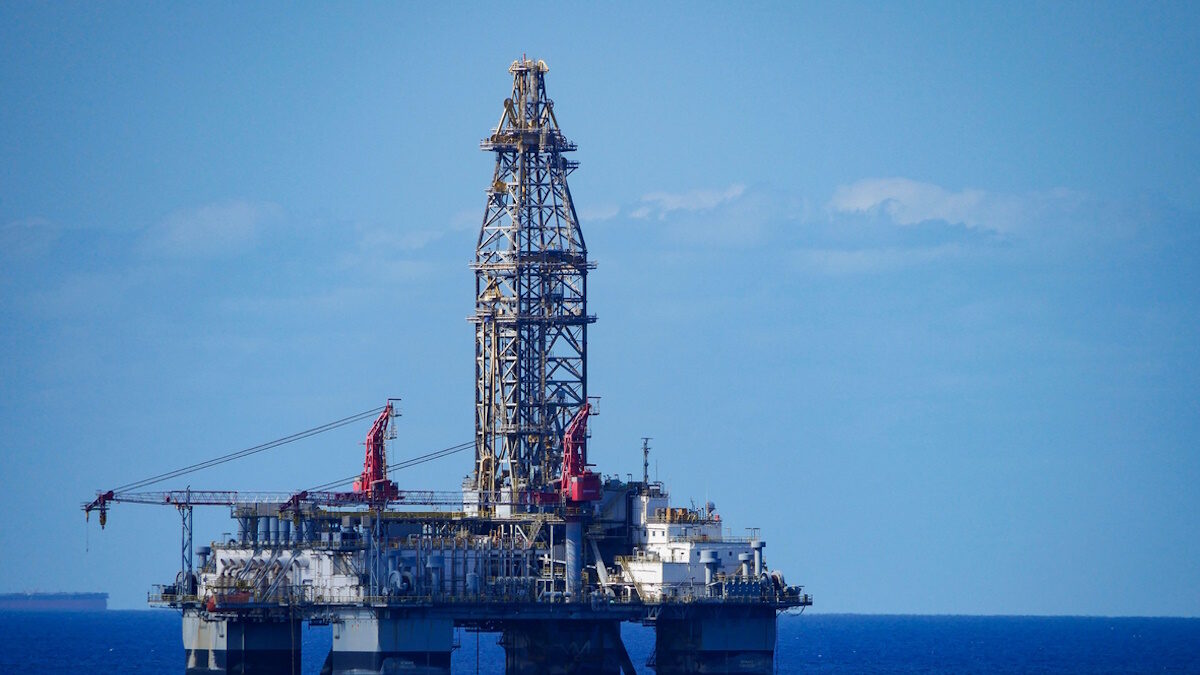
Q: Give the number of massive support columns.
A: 4